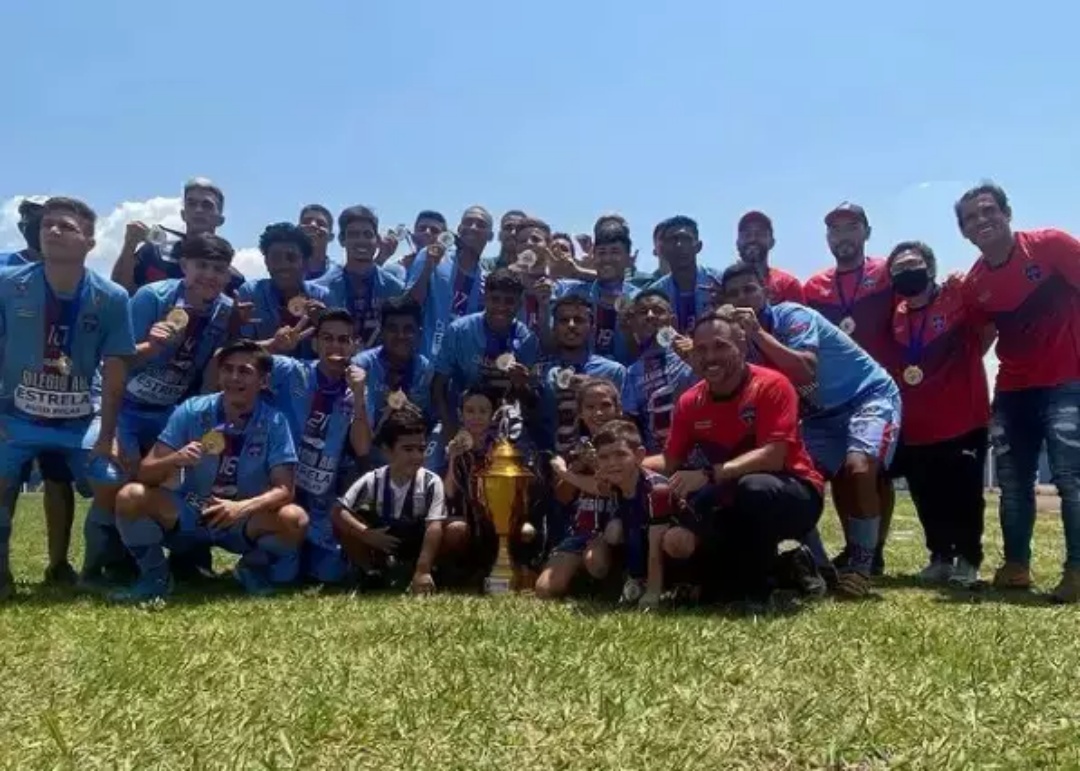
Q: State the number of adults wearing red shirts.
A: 5